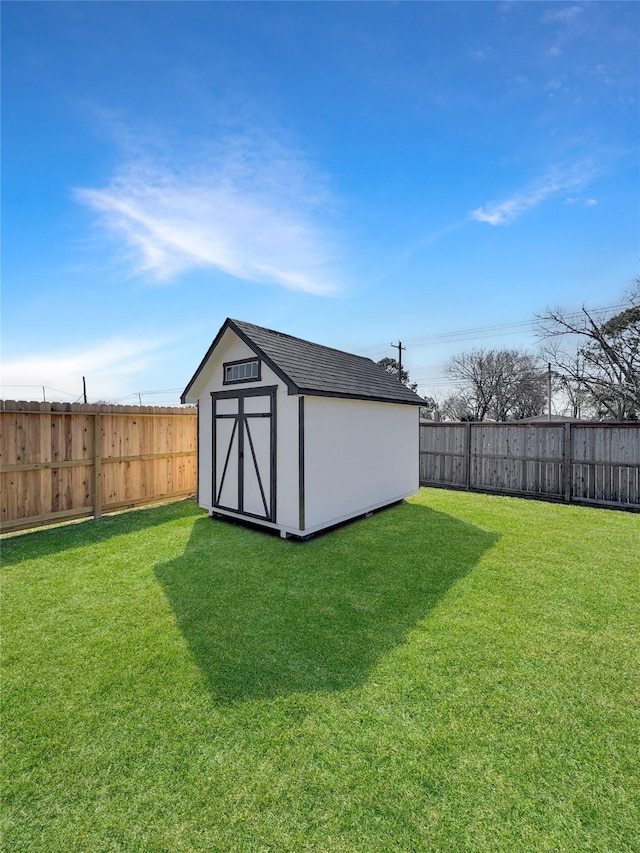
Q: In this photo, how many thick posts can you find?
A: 3